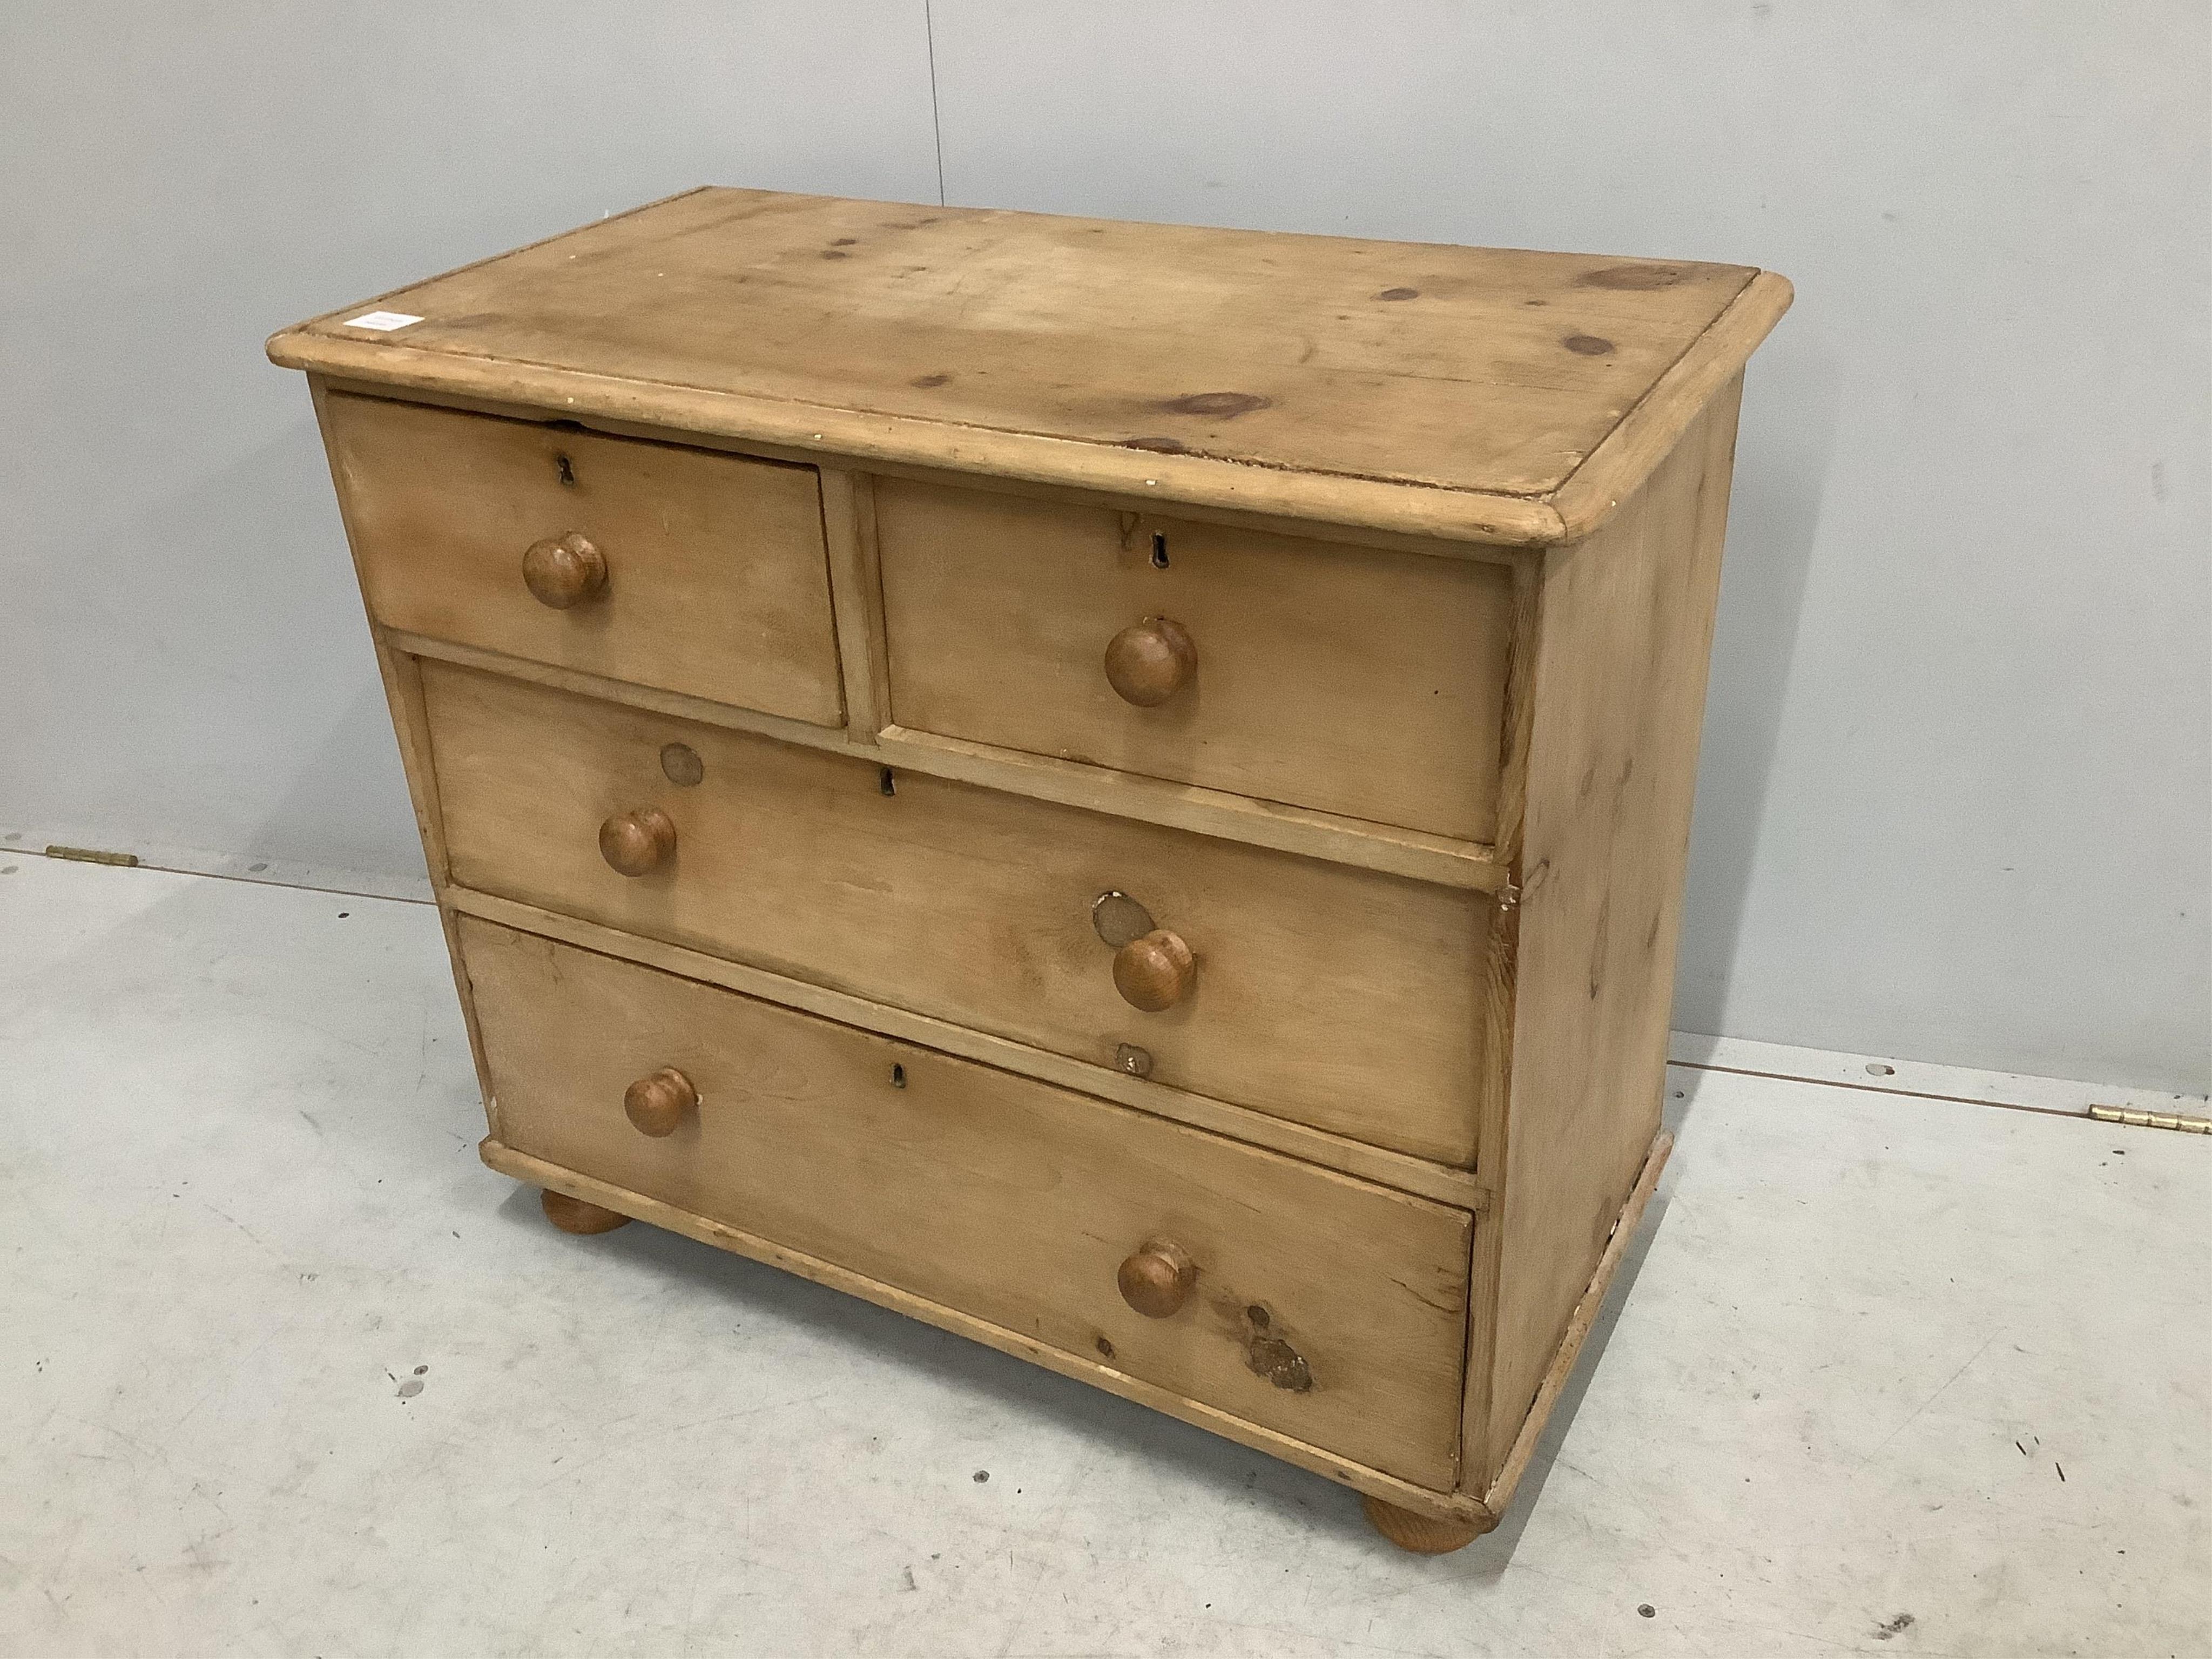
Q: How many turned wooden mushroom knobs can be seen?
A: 6